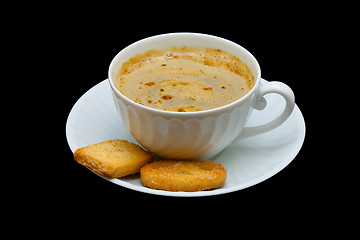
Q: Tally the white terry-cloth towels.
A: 0